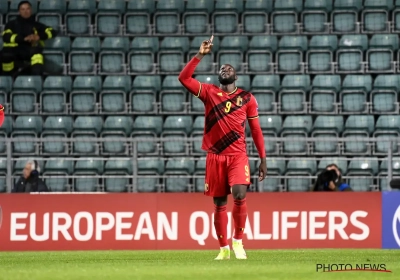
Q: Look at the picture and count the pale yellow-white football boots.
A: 2